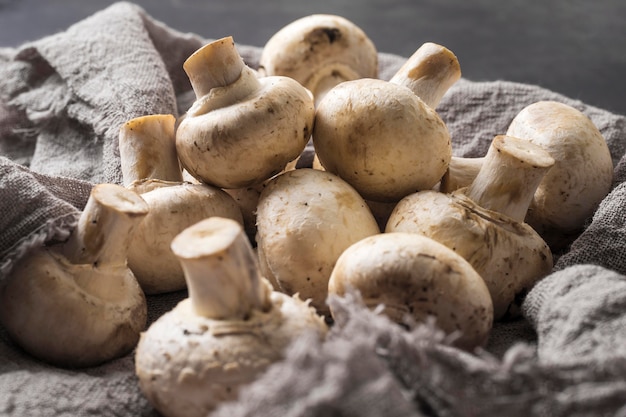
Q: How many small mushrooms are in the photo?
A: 10